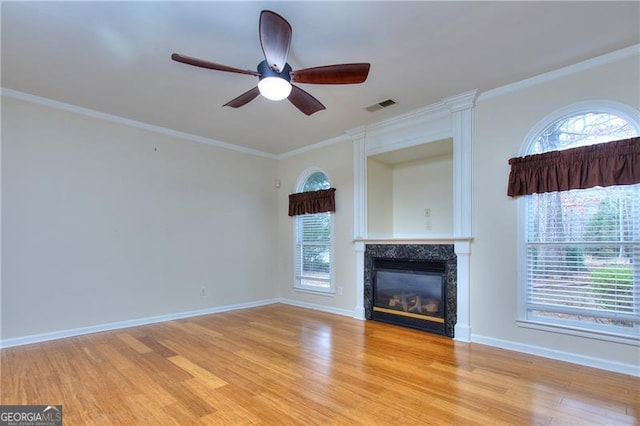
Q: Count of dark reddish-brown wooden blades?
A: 5